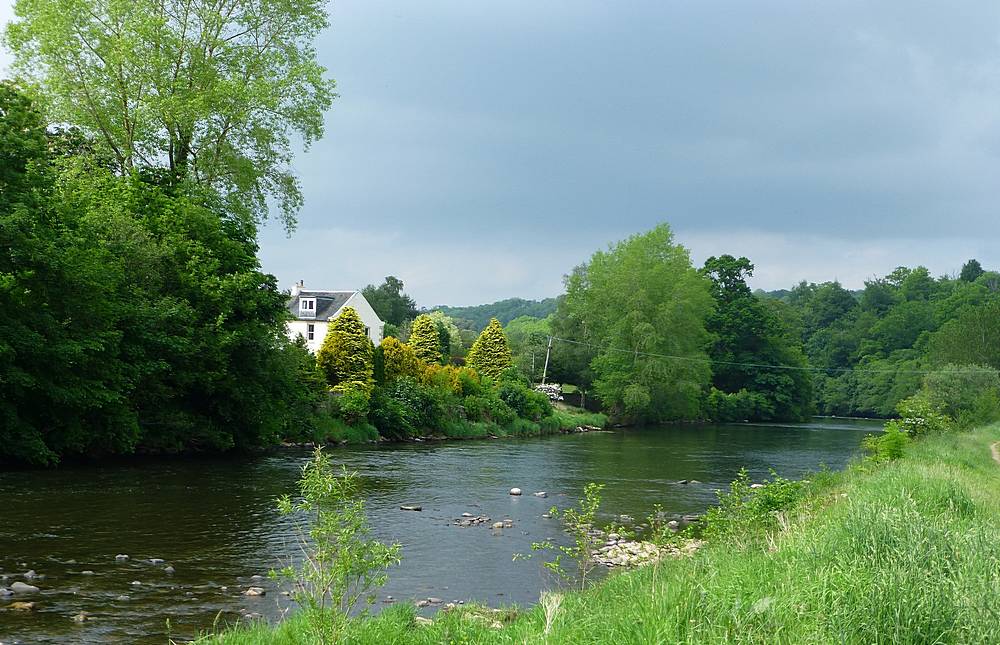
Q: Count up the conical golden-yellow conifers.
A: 3